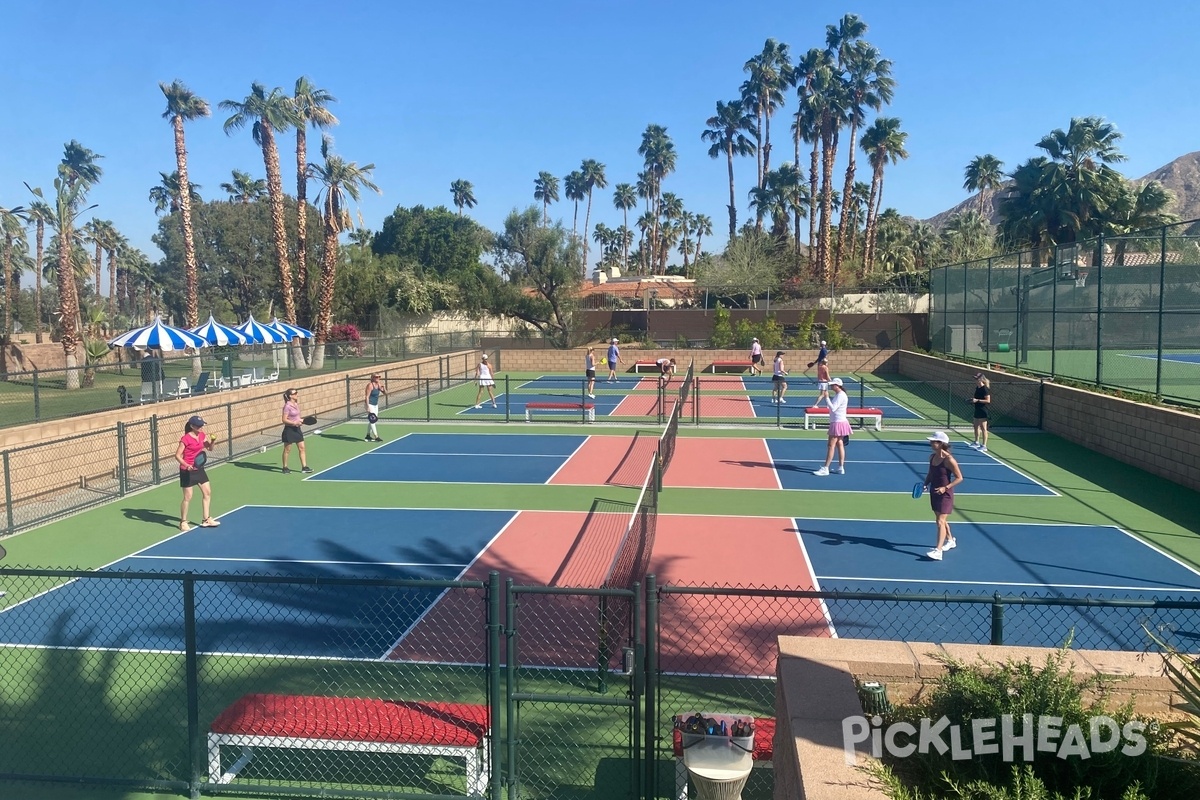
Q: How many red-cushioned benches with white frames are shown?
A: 6